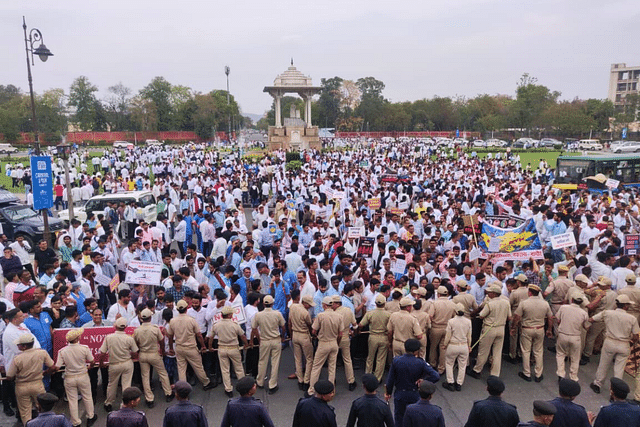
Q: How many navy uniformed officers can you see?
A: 12